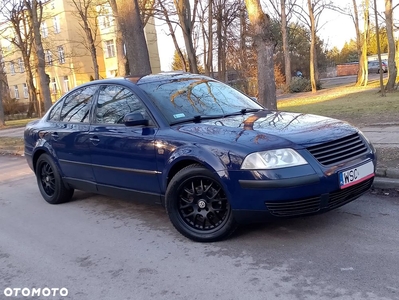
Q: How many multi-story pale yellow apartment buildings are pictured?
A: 1